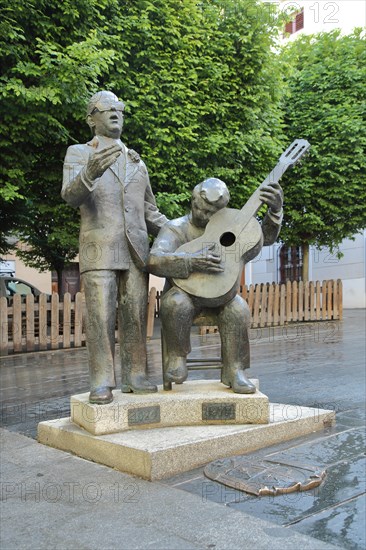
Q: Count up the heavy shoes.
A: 4